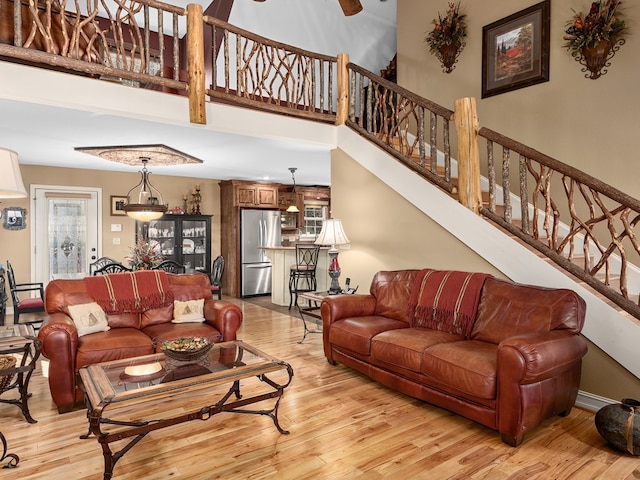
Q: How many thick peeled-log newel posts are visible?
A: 3